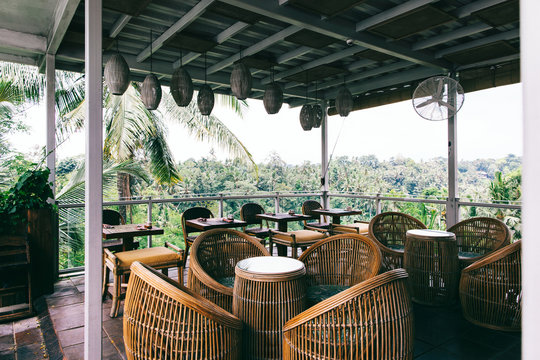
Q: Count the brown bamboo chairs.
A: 7